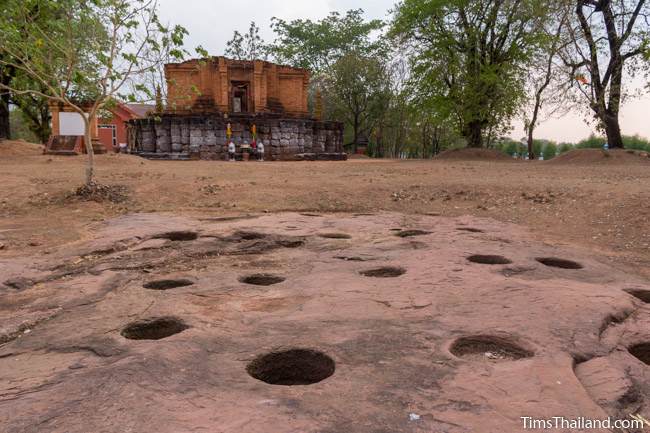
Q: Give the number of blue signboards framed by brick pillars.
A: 0